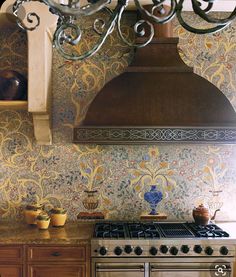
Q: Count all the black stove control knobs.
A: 11